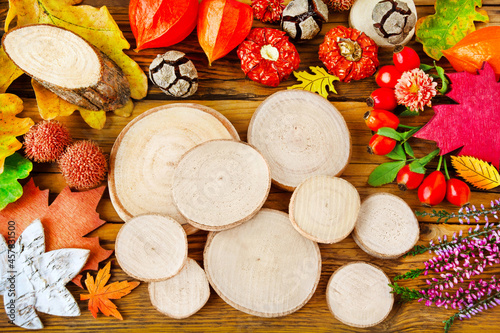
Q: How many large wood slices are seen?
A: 4